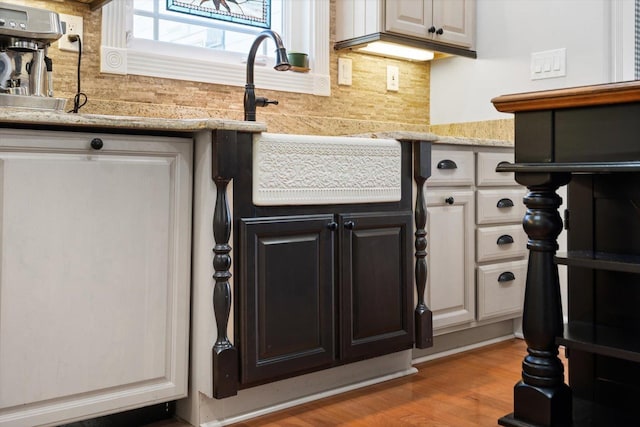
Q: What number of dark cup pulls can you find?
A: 5